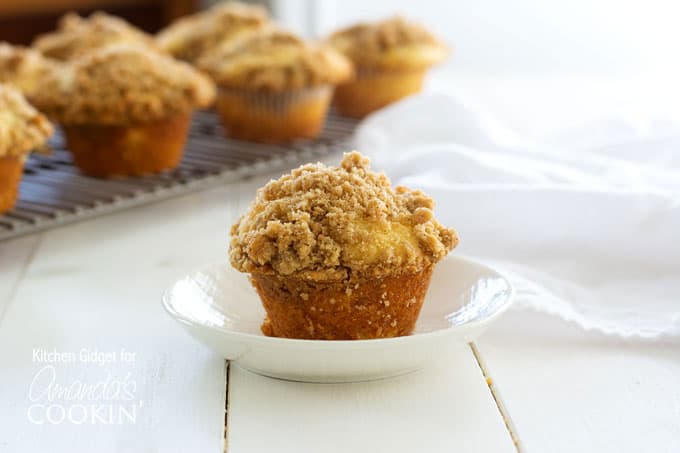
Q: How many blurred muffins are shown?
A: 7